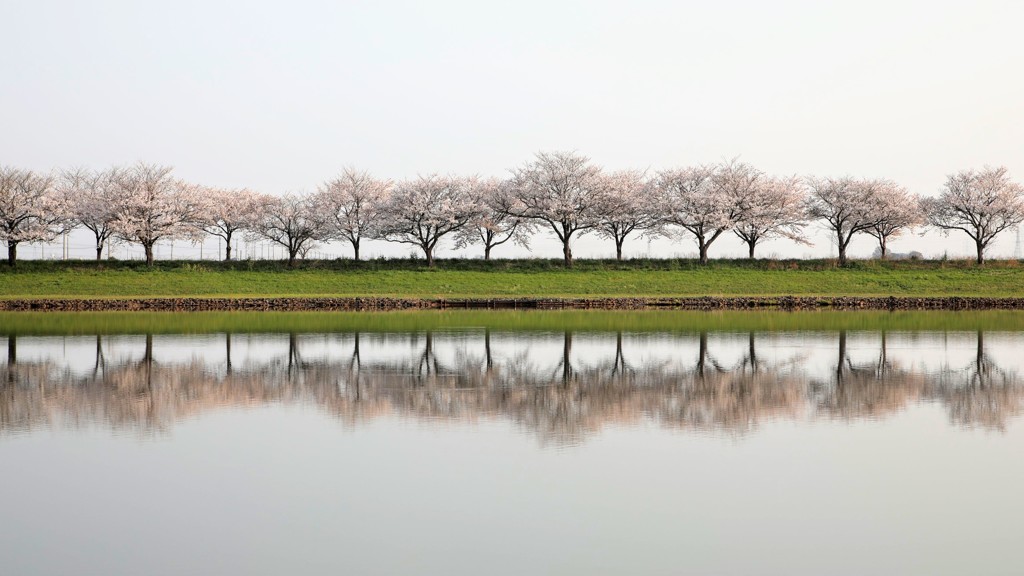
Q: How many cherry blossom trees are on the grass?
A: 15